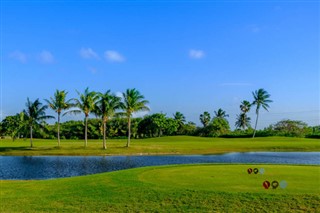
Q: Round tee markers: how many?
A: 6